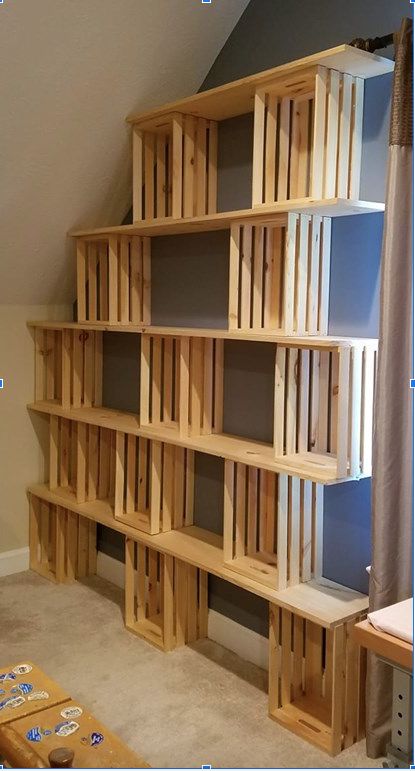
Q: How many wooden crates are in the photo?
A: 13